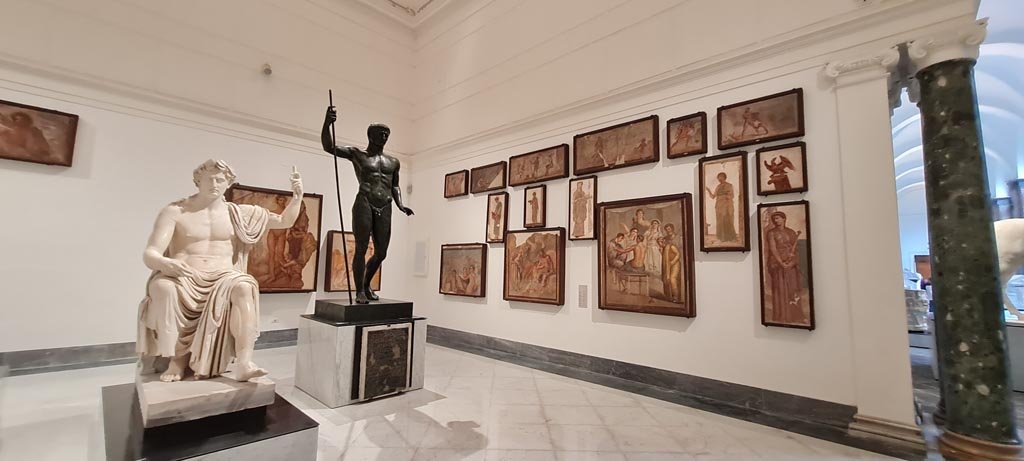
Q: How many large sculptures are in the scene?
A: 2